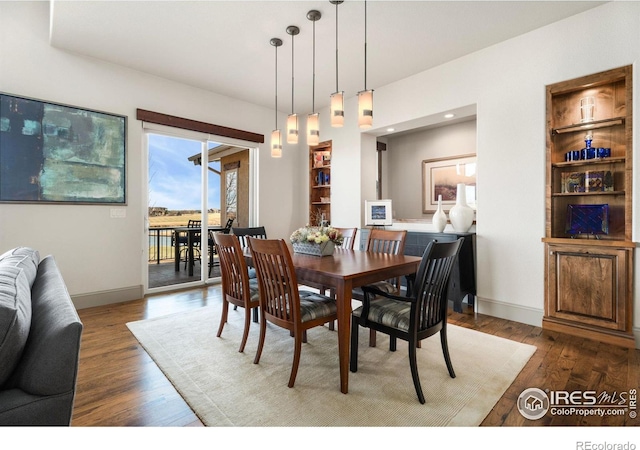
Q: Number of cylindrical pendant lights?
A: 5